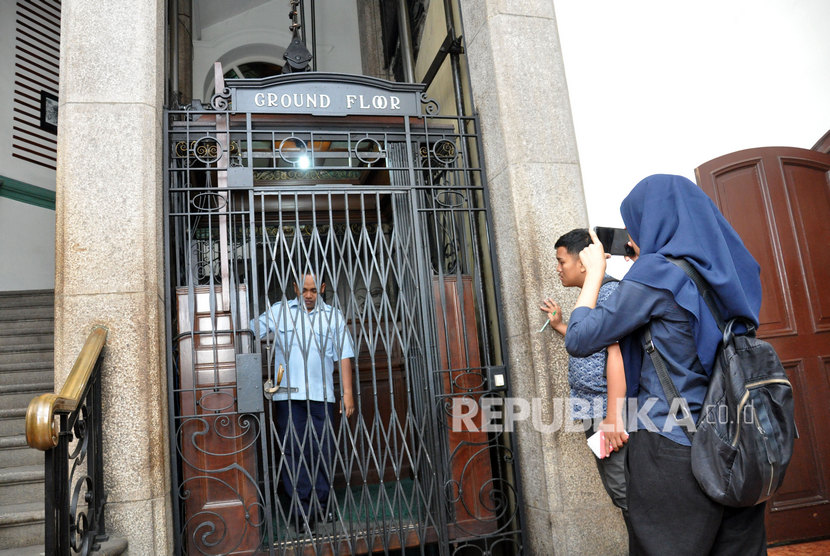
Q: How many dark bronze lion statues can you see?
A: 0